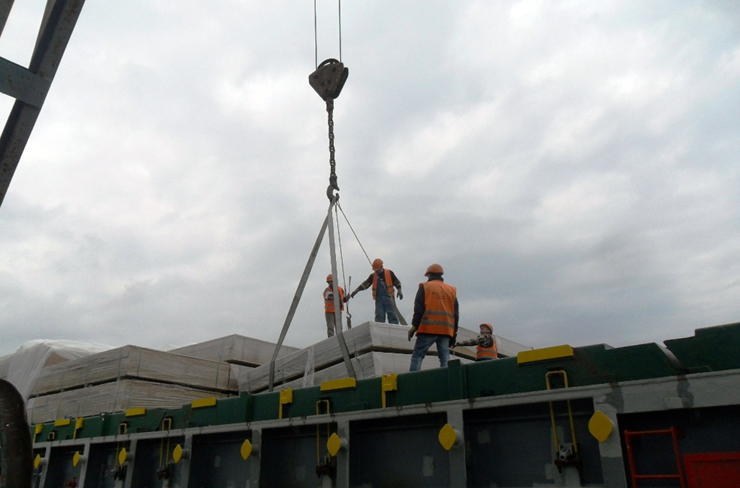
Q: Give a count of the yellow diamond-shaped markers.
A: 8